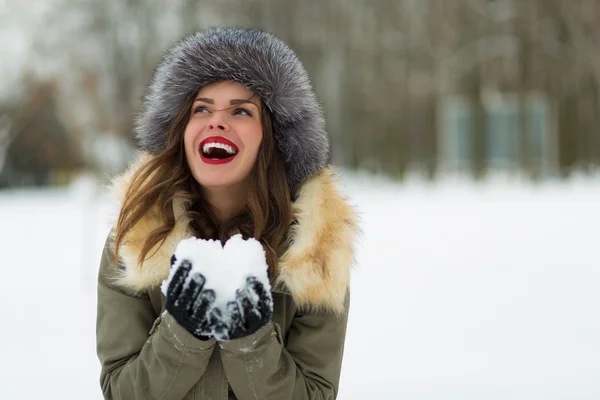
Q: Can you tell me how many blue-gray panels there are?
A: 3